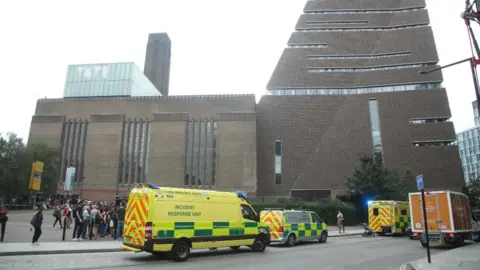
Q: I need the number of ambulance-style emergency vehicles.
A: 3